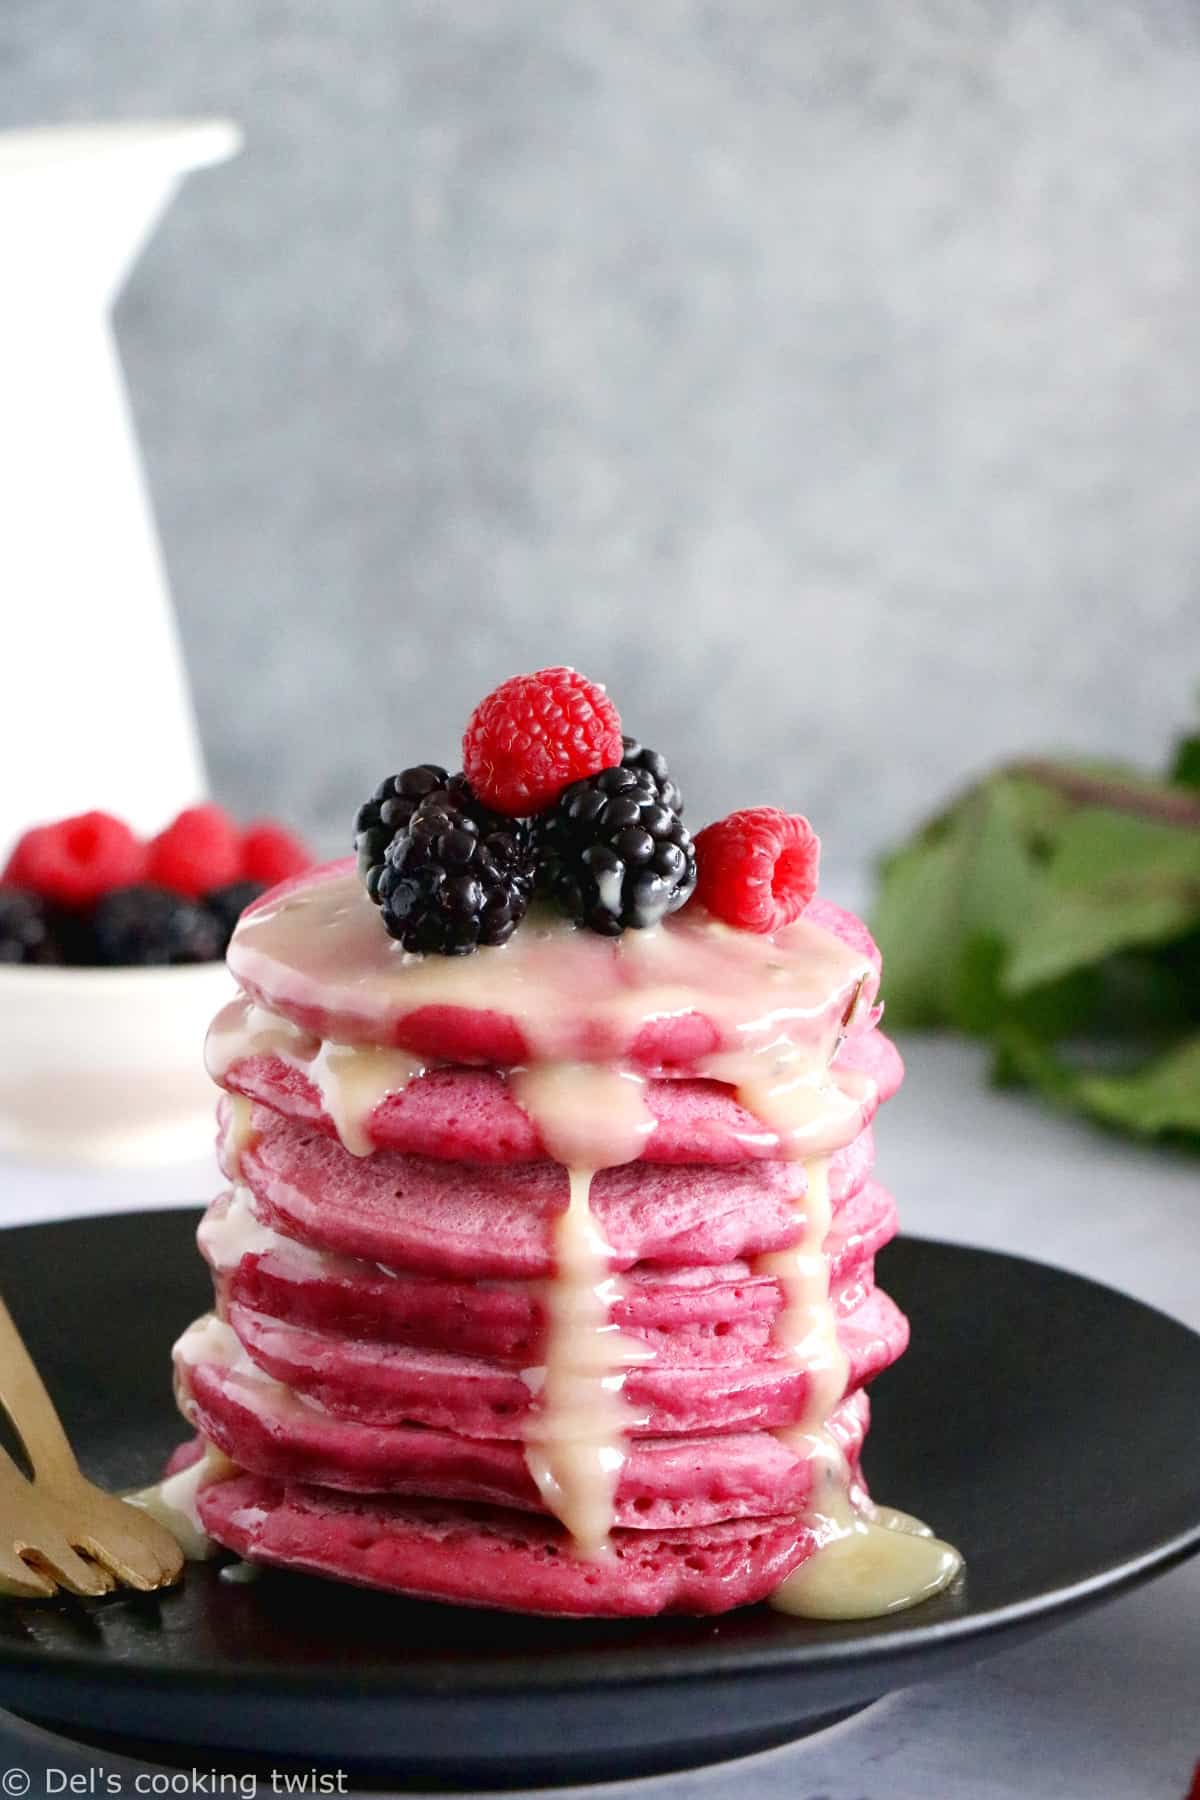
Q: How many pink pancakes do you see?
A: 7